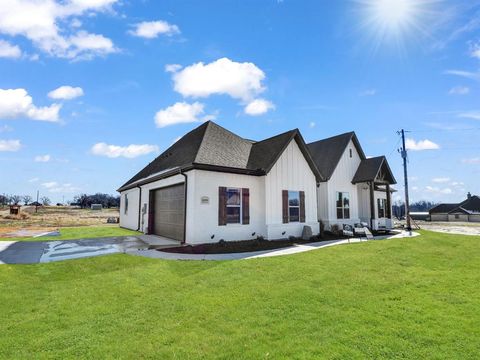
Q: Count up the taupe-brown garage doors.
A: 1